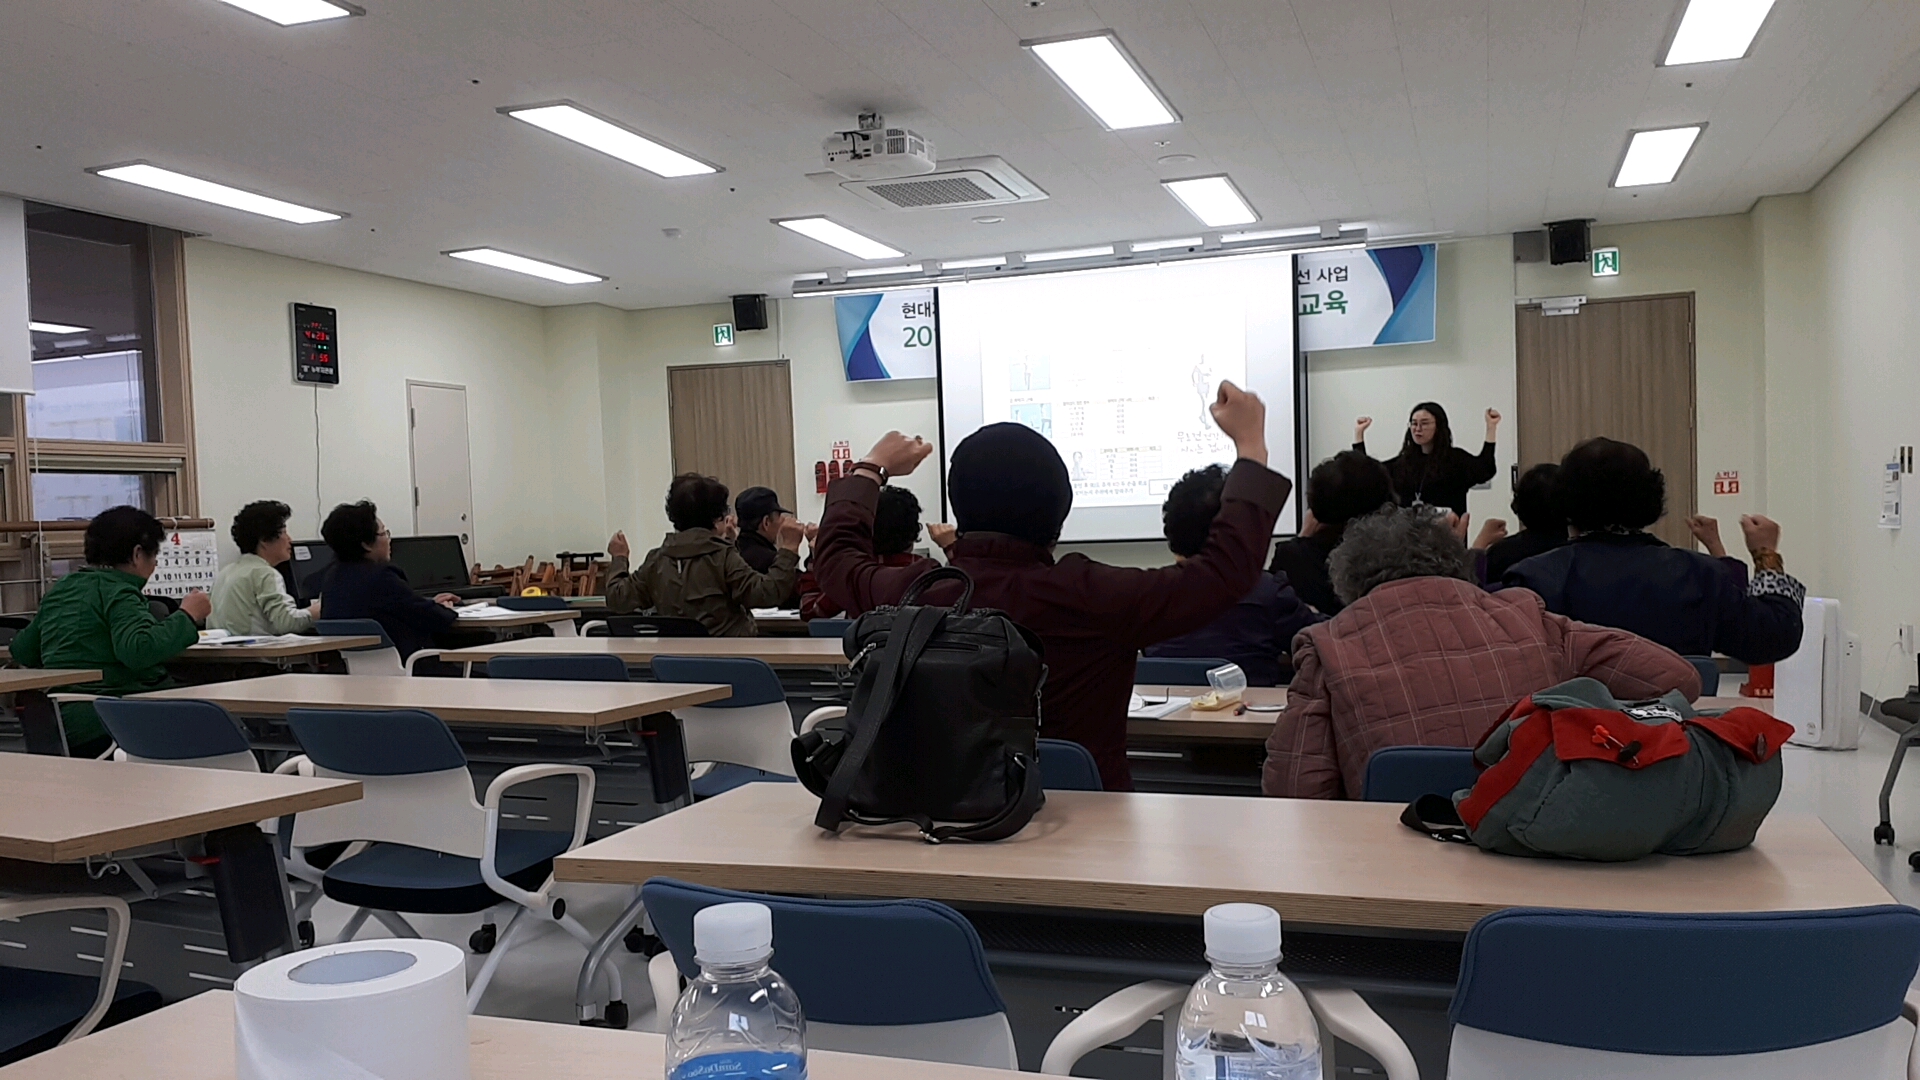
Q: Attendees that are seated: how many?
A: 12